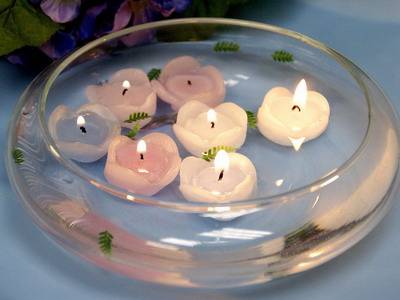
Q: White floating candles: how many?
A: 3